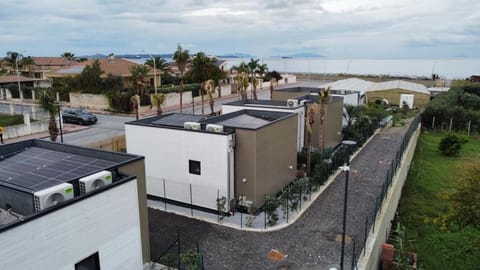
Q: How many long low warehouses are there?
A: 2